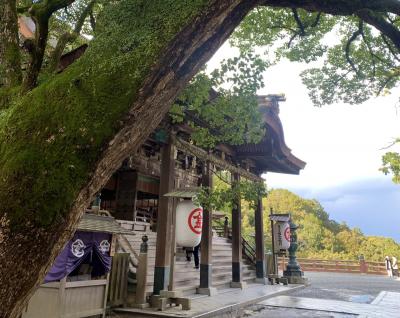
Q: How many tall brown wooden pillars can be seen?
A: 4